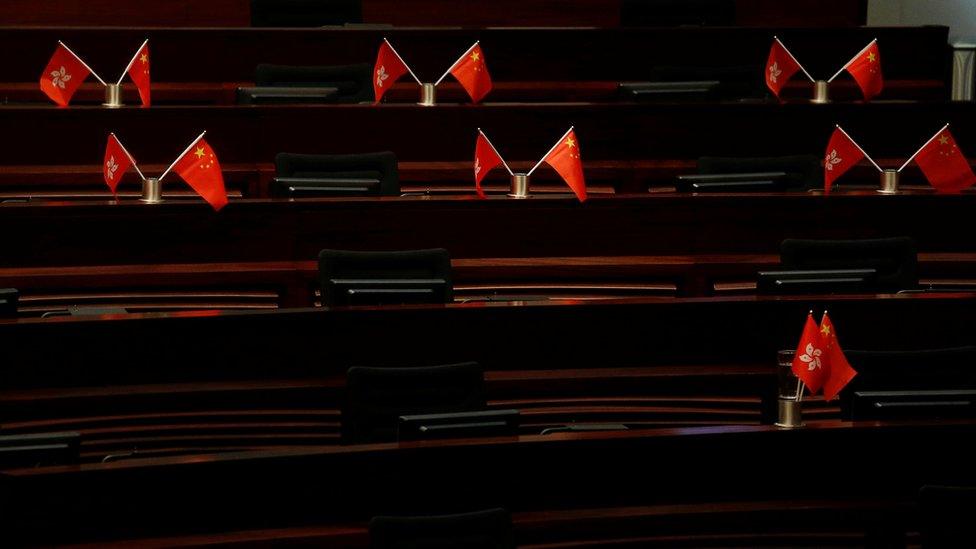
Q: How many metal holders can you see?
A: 7